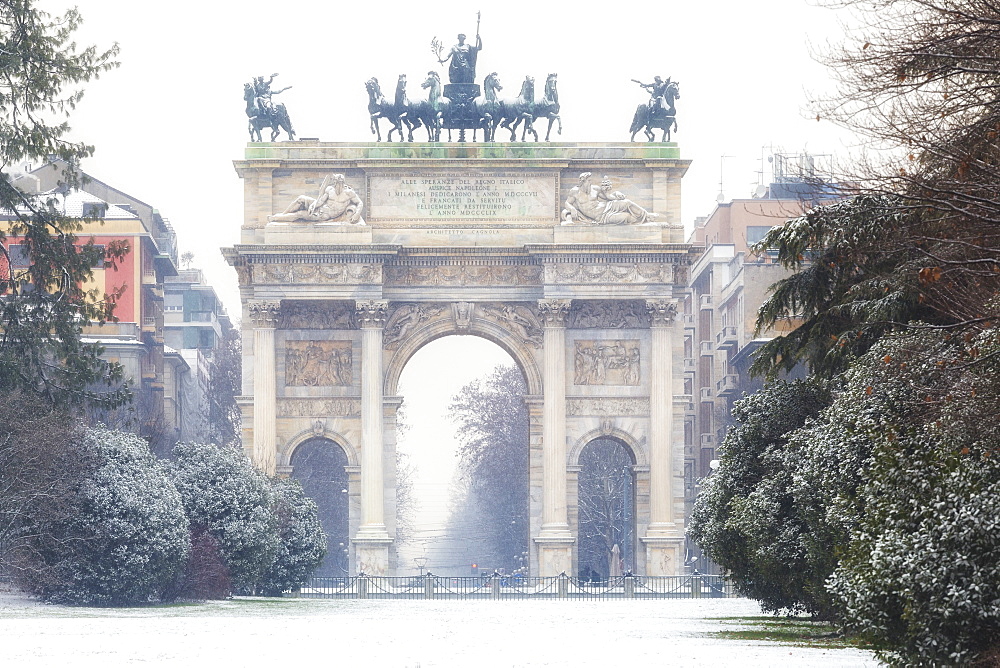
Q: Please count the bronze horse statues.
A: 8